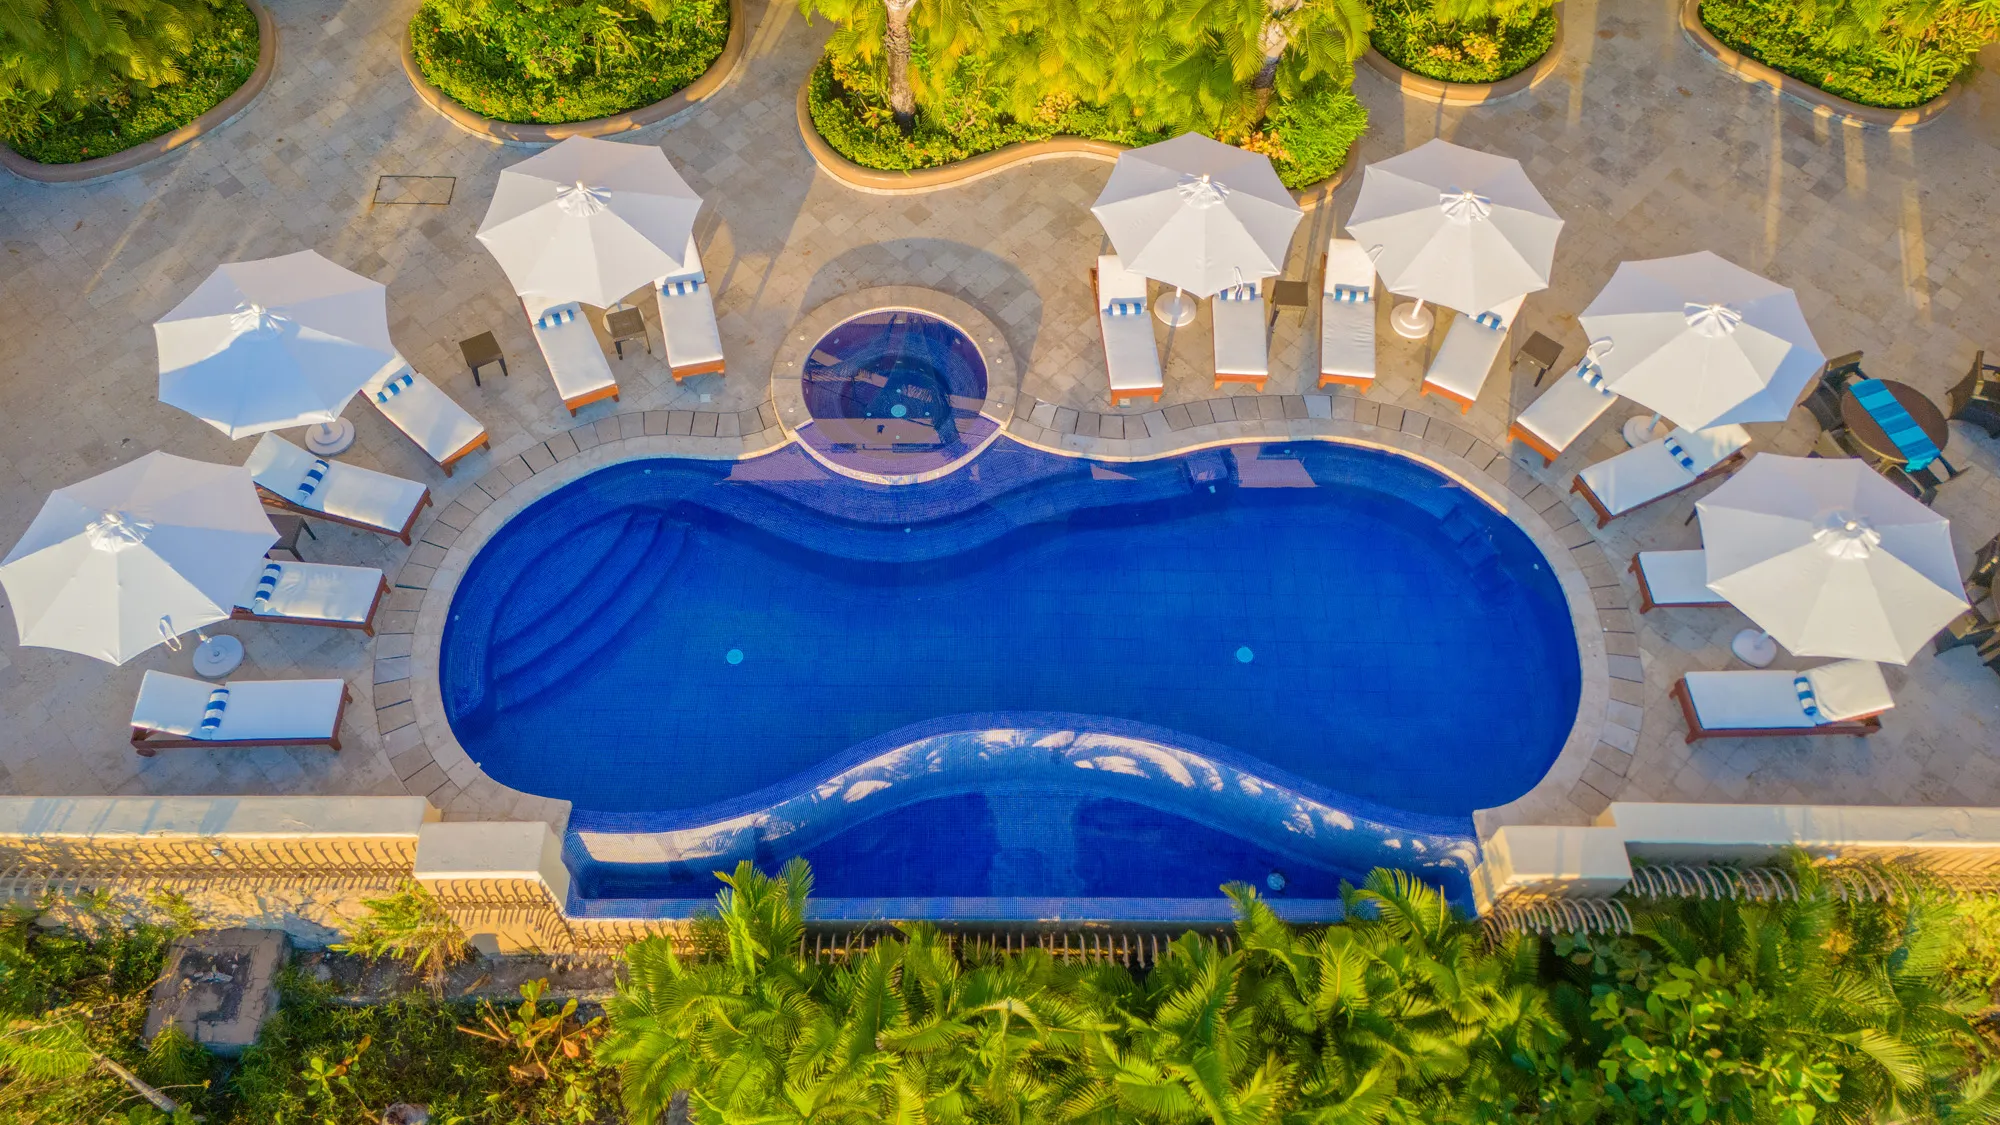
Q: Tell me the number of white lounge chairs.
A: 14